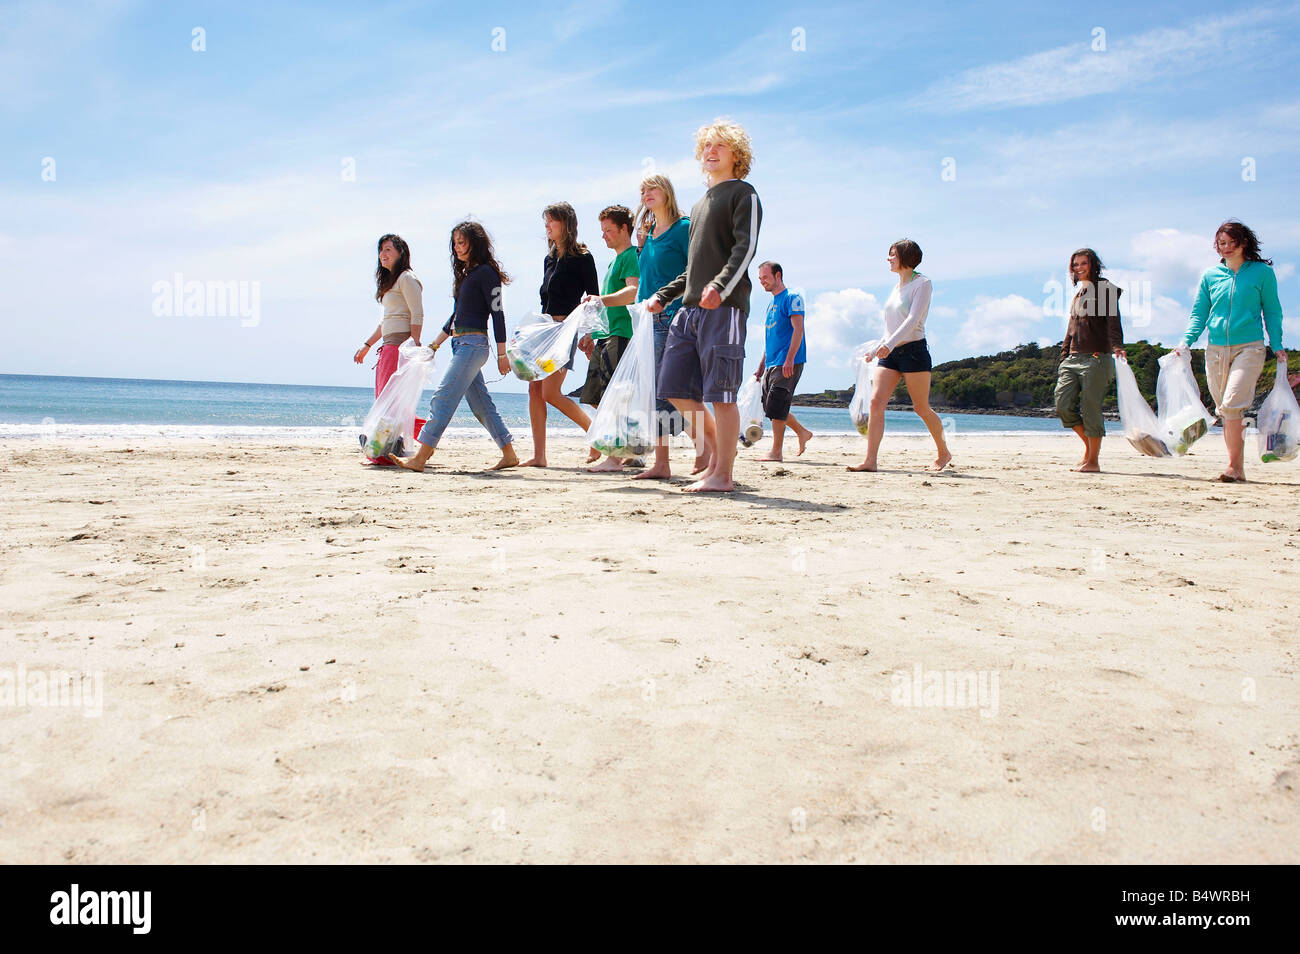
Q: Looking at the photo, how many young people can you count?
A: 10